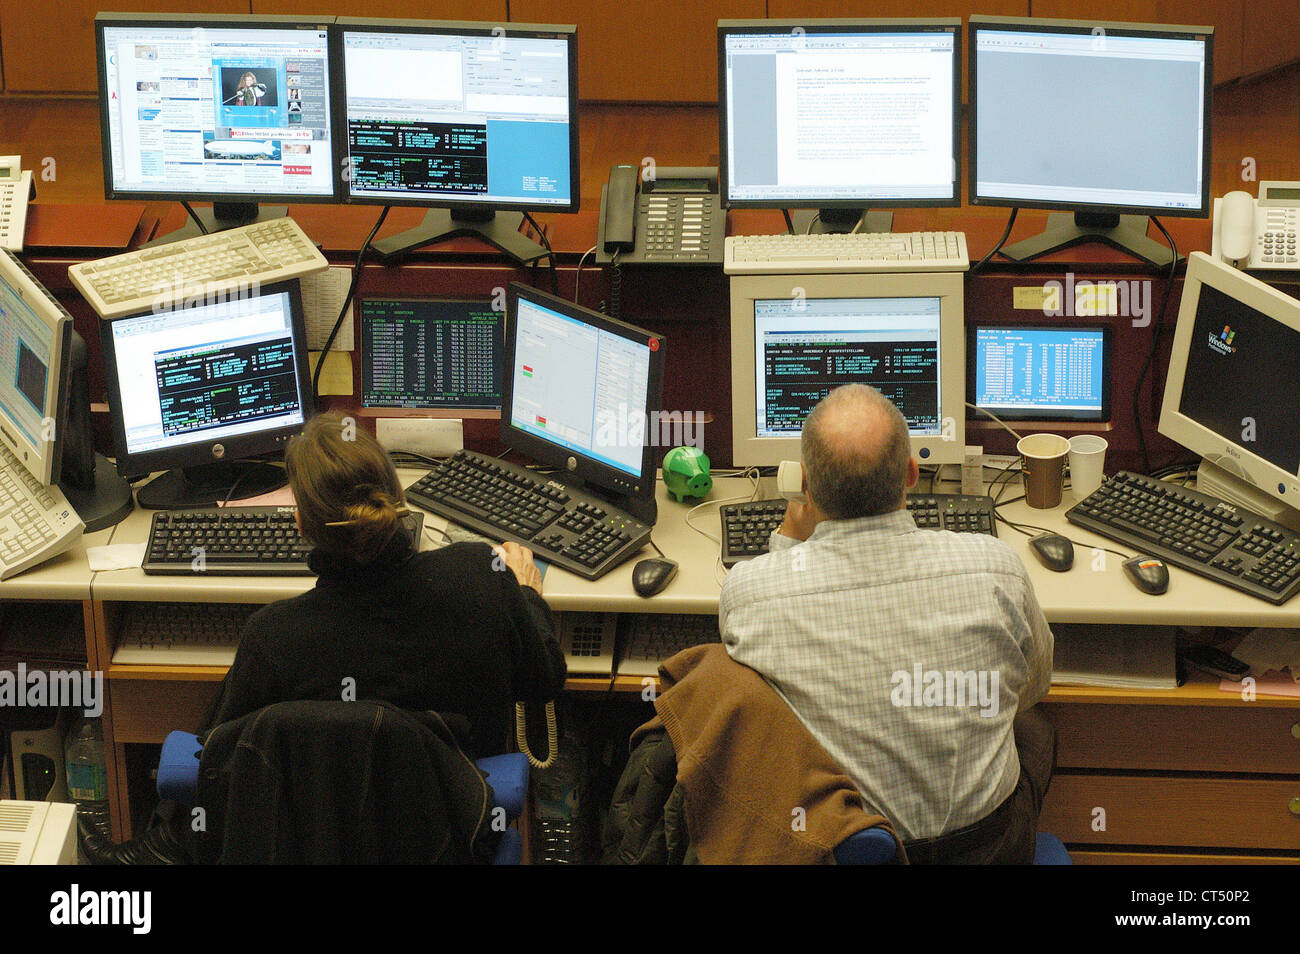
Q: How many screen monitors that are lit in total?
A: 11